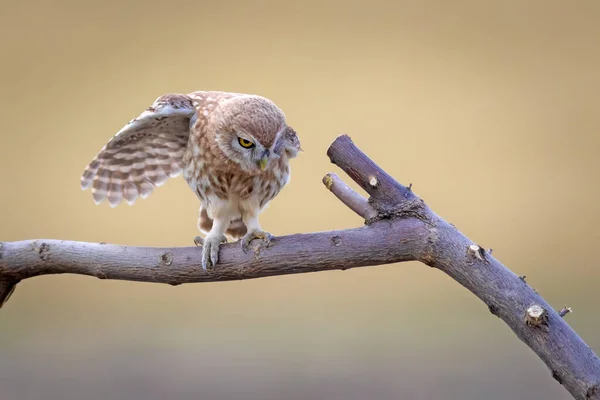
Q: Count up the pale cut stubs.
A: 3